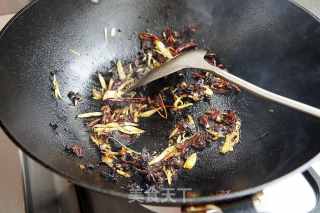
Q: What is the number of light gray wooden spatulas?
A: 0